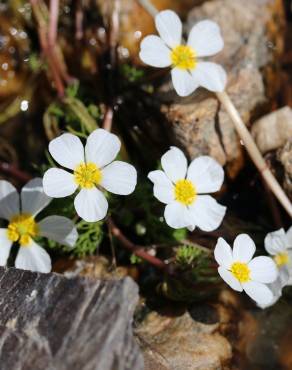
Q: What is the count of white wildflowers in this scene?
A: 6